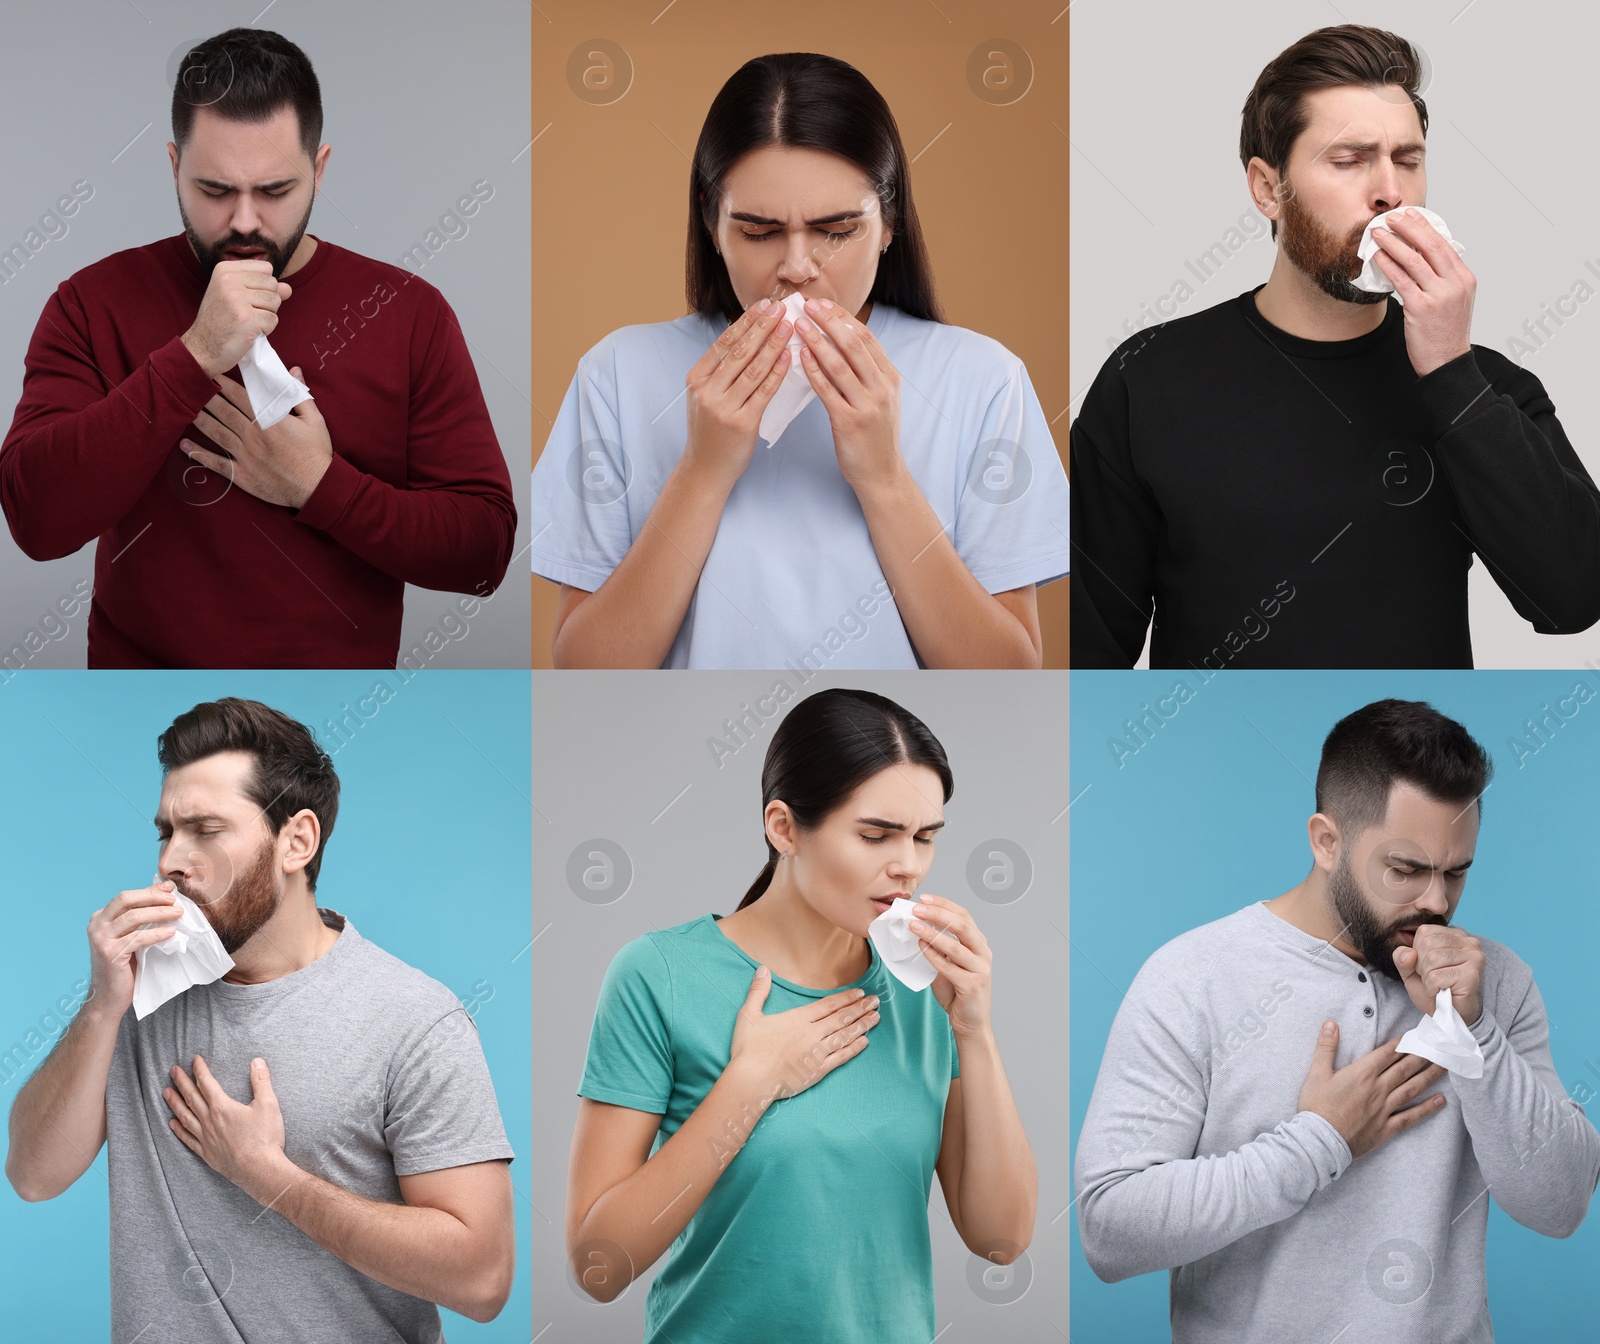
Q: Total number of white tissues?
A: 6